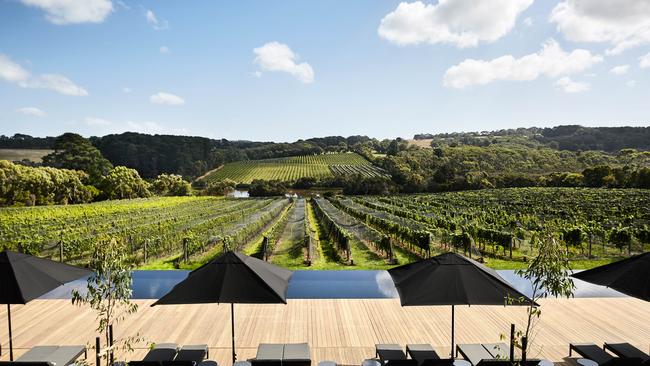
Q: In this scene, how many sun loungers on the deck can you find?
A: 12